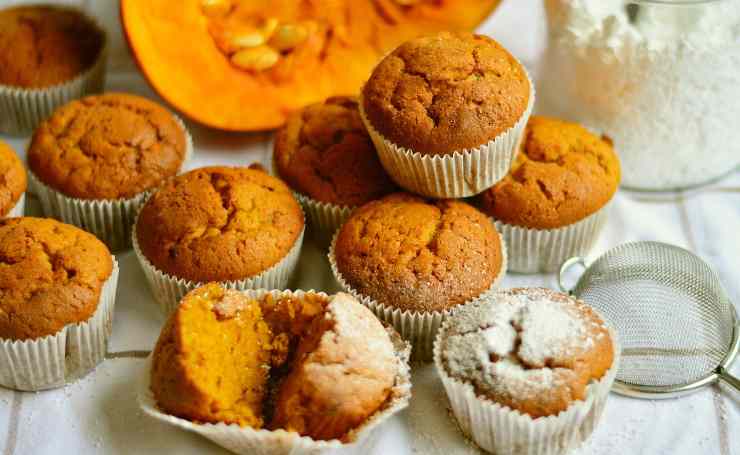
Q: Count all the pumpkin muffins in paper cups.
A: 11